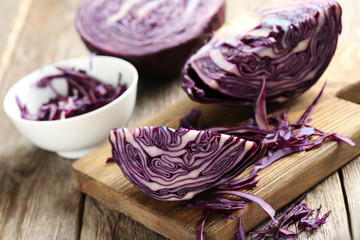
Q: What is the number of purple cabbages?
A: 3